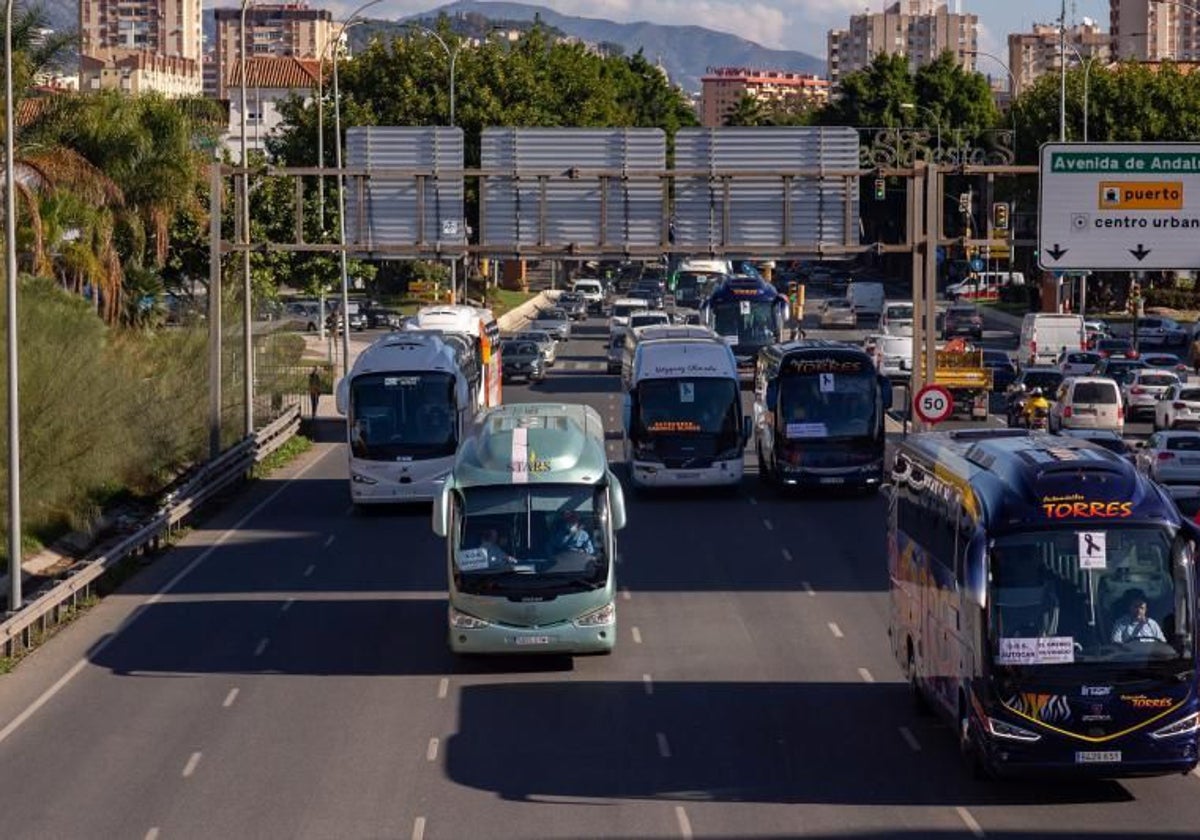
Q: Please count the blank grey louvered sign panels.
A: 3